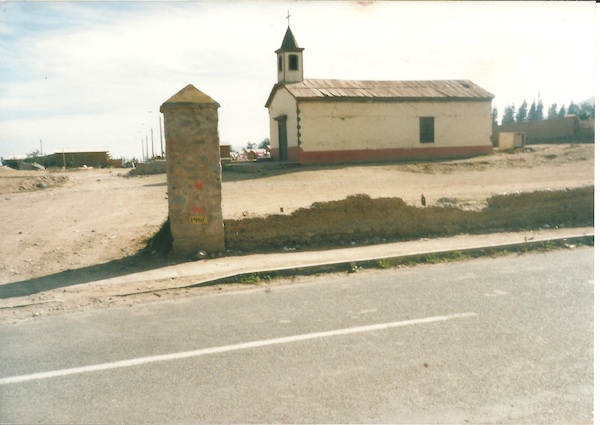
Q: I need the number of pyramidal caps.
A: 2